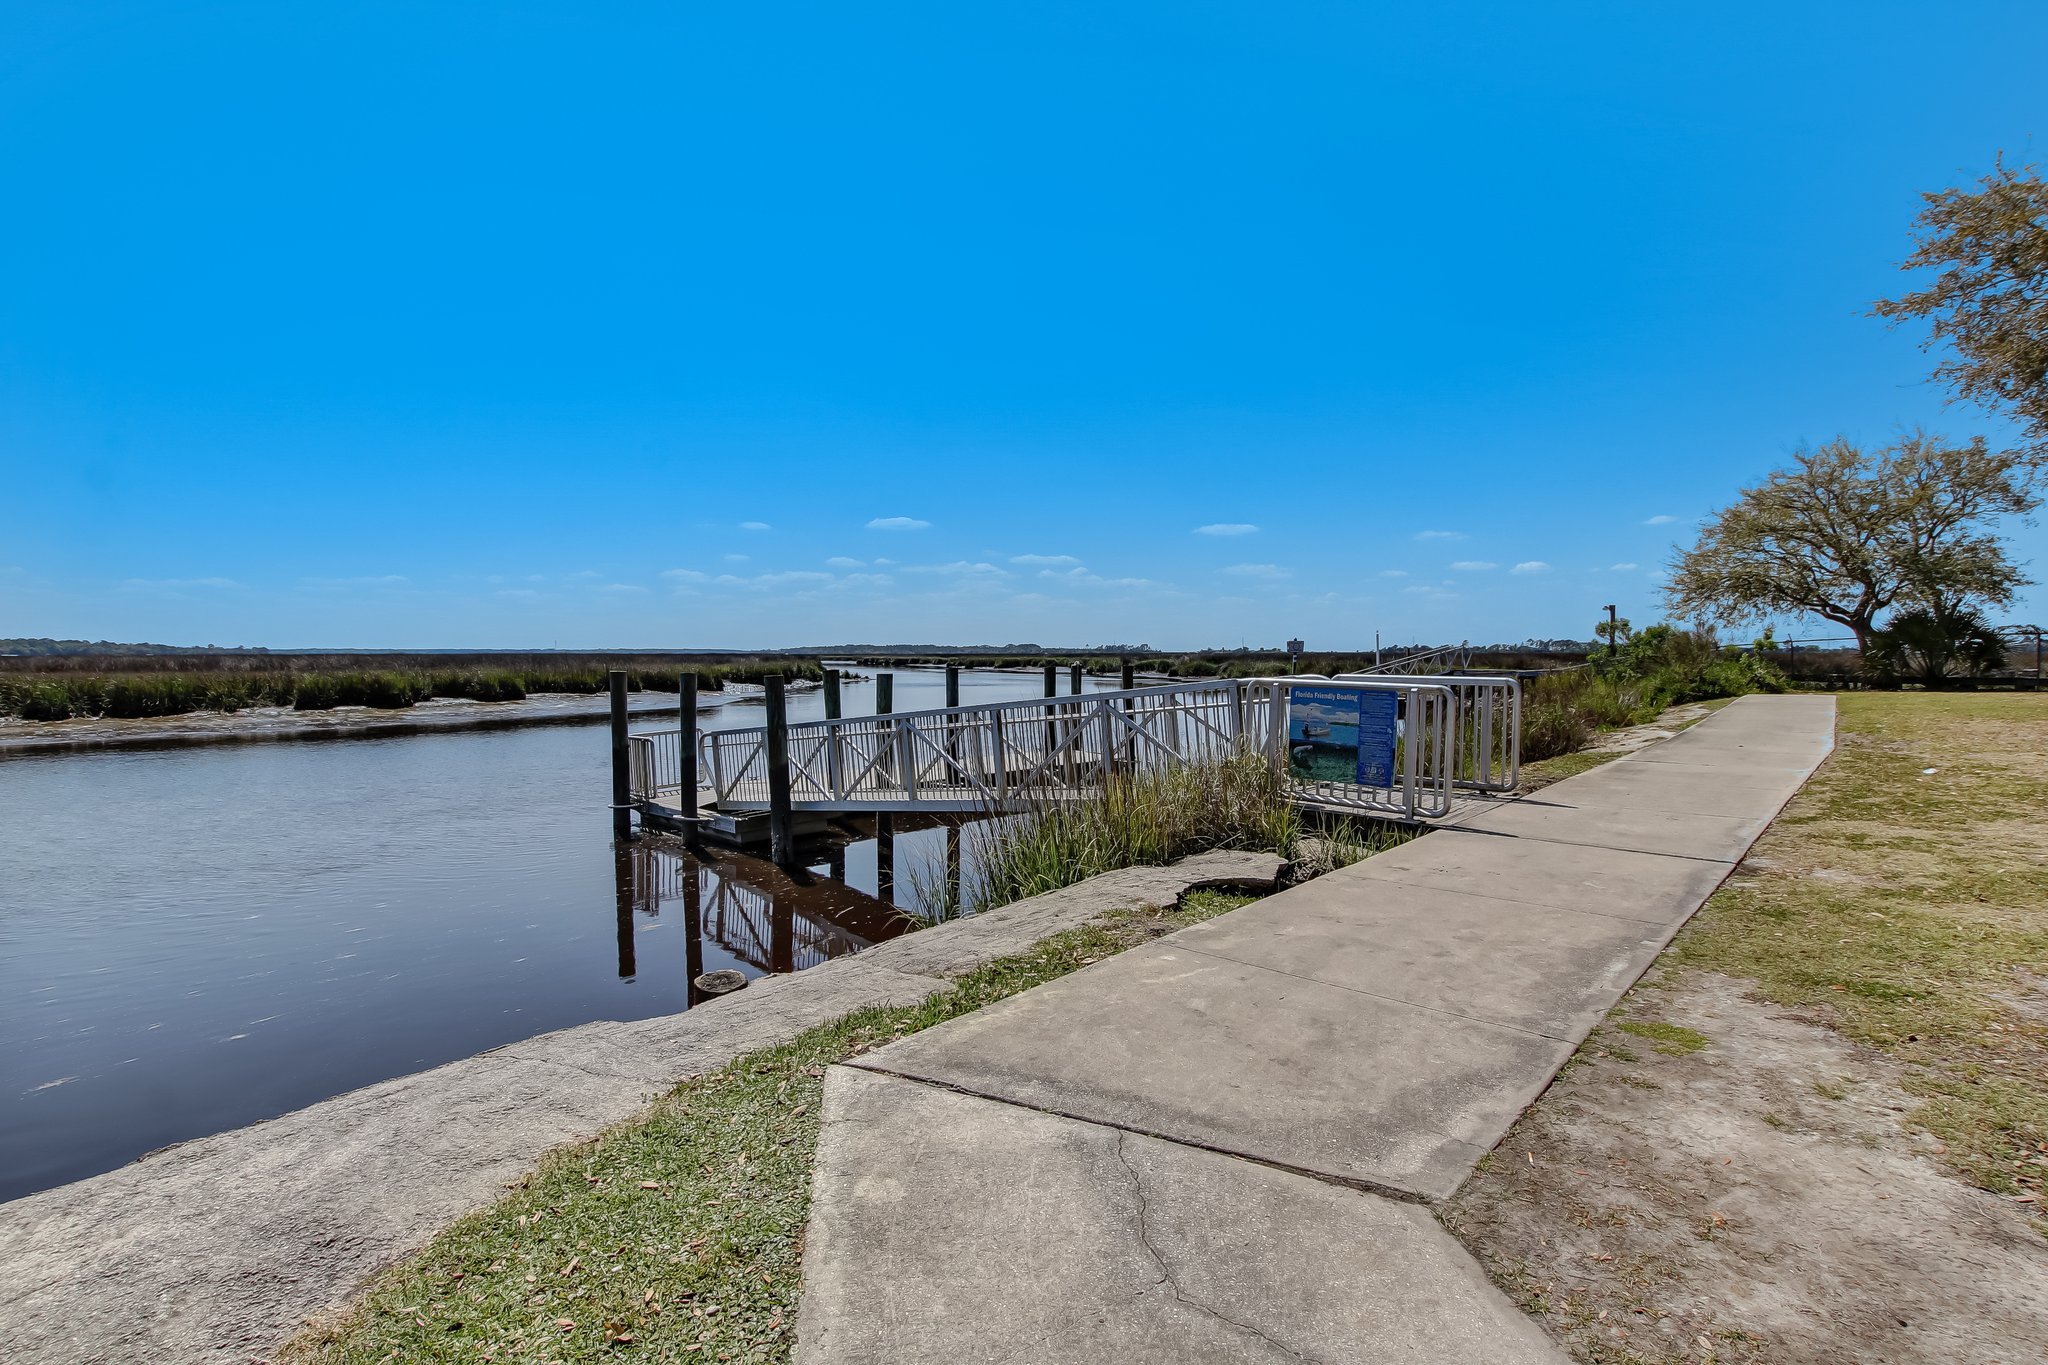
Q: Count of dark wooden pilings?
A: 9